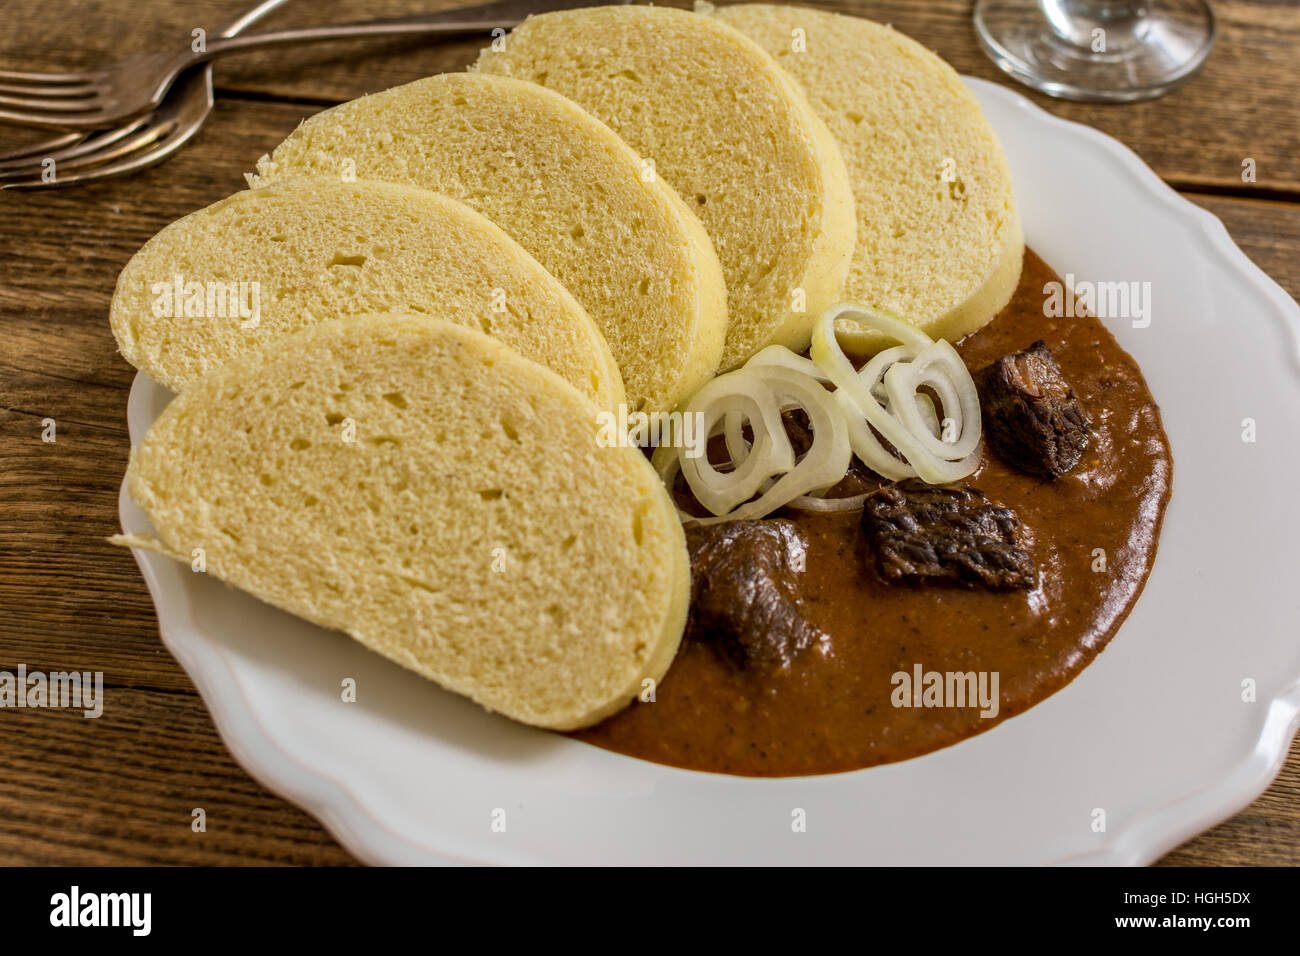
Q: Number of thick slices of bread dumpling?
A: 5